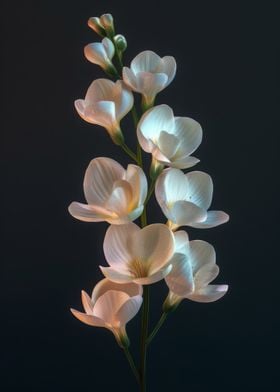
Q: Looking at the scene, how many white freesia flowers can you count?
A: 8